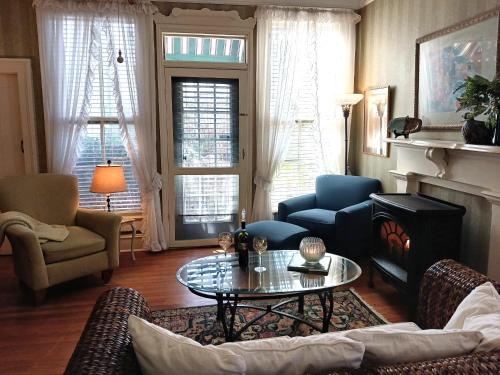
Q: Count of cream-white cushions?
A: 4